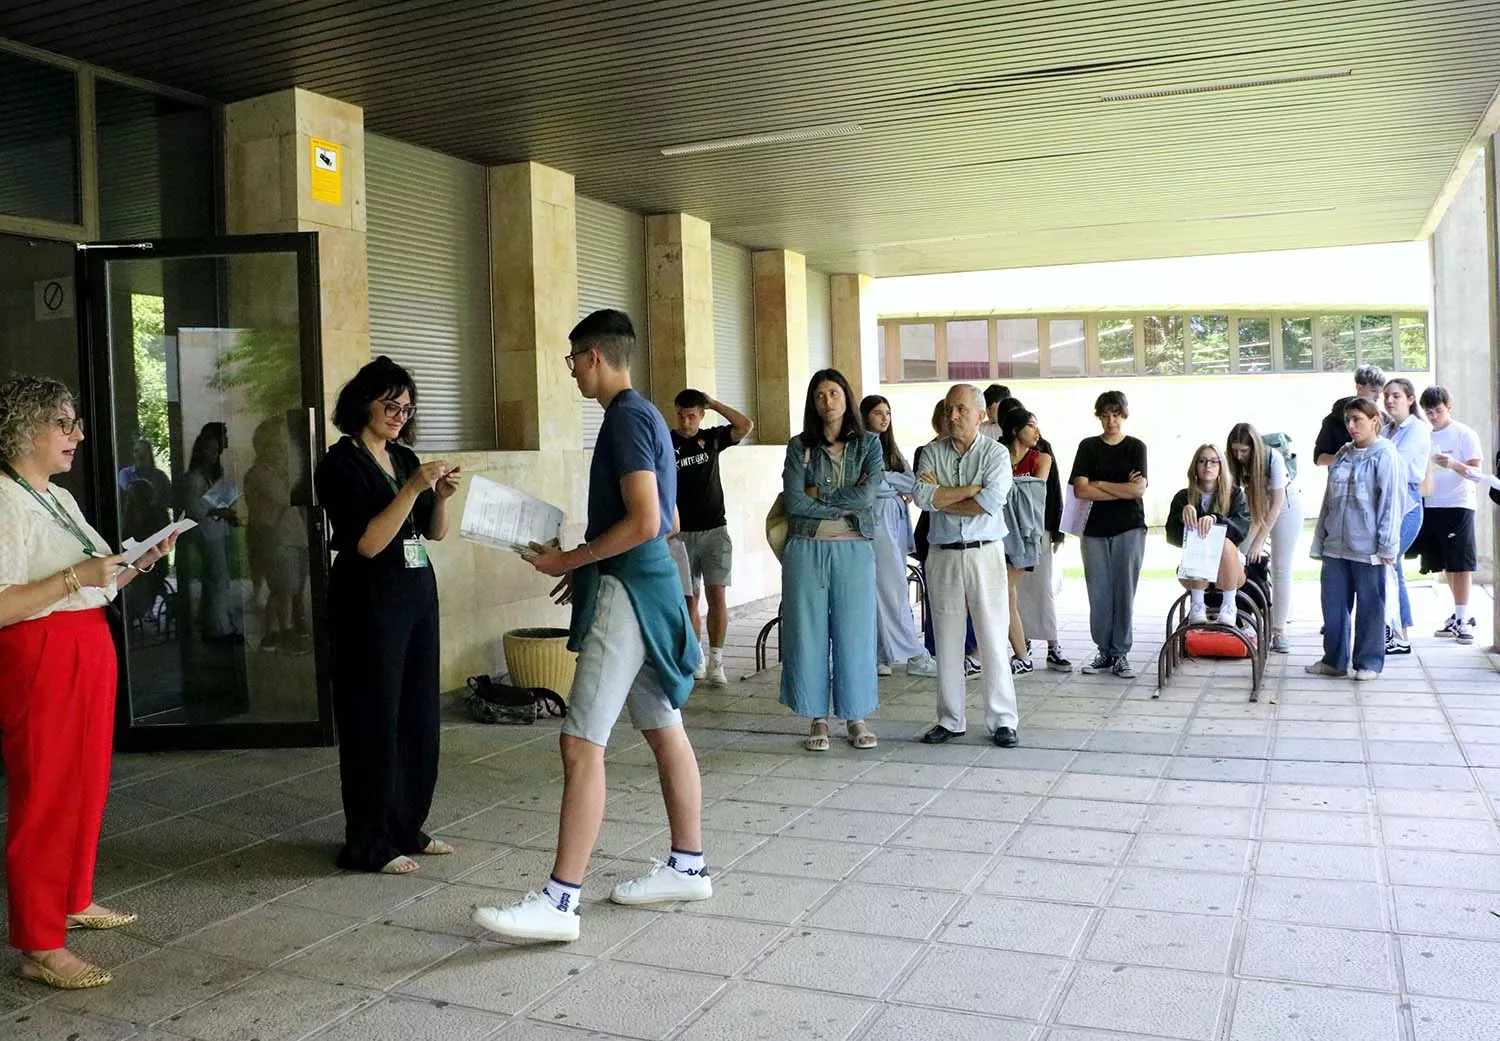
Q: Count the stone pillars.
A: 5